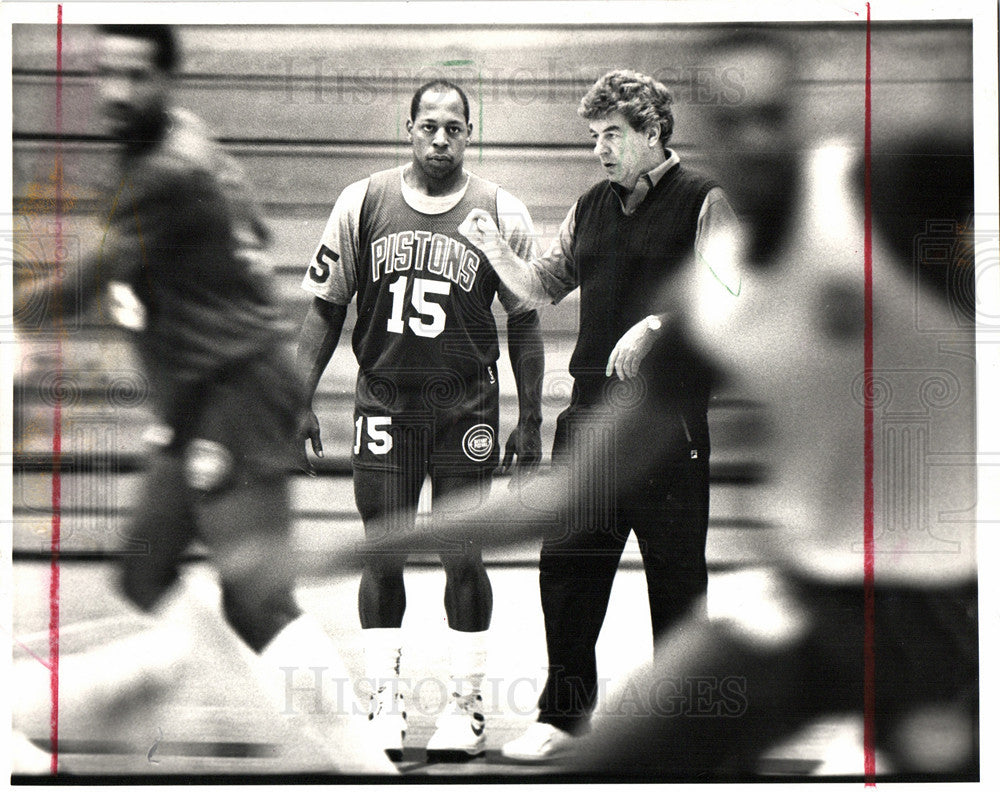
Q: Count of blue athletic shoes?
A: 0